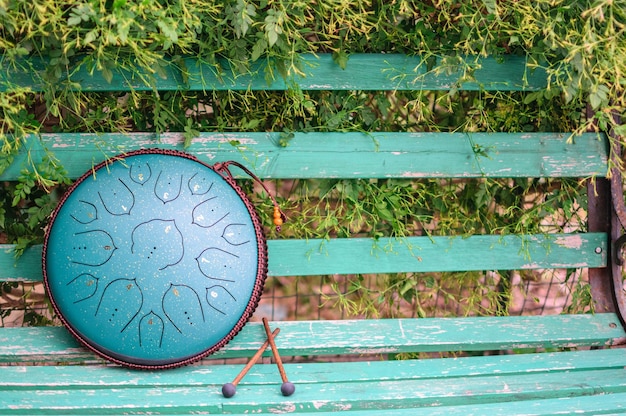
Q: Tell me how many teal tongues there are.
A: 15